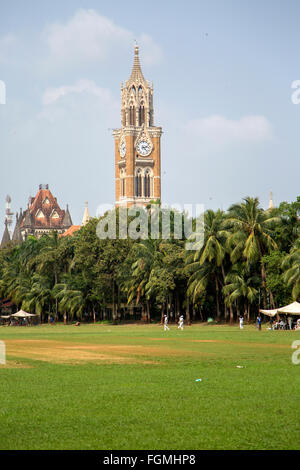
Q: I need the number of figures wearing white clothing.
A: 3